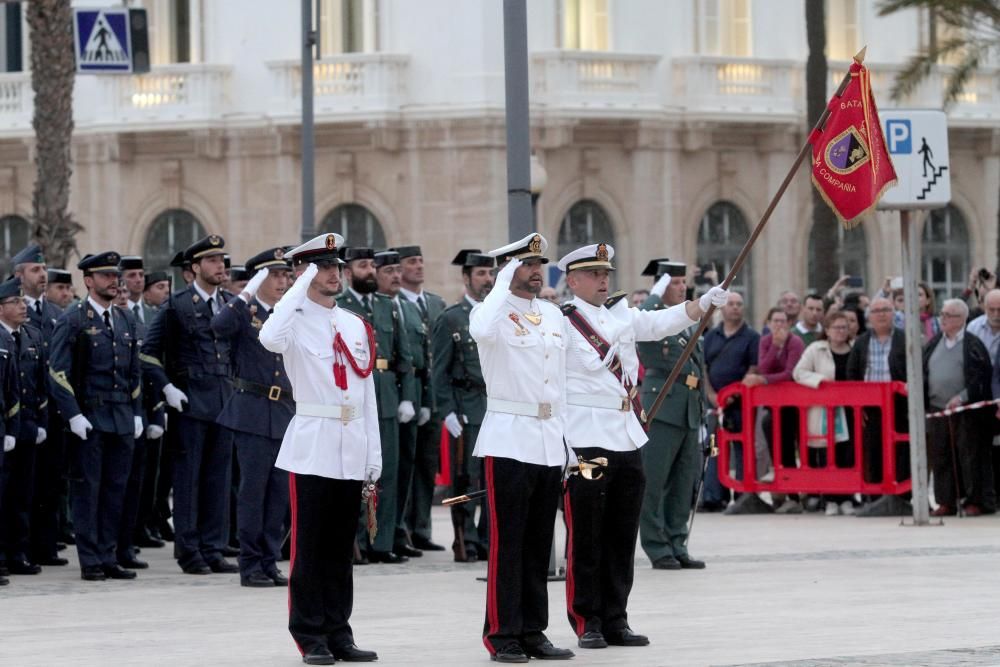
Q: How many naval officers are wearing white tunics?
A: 3